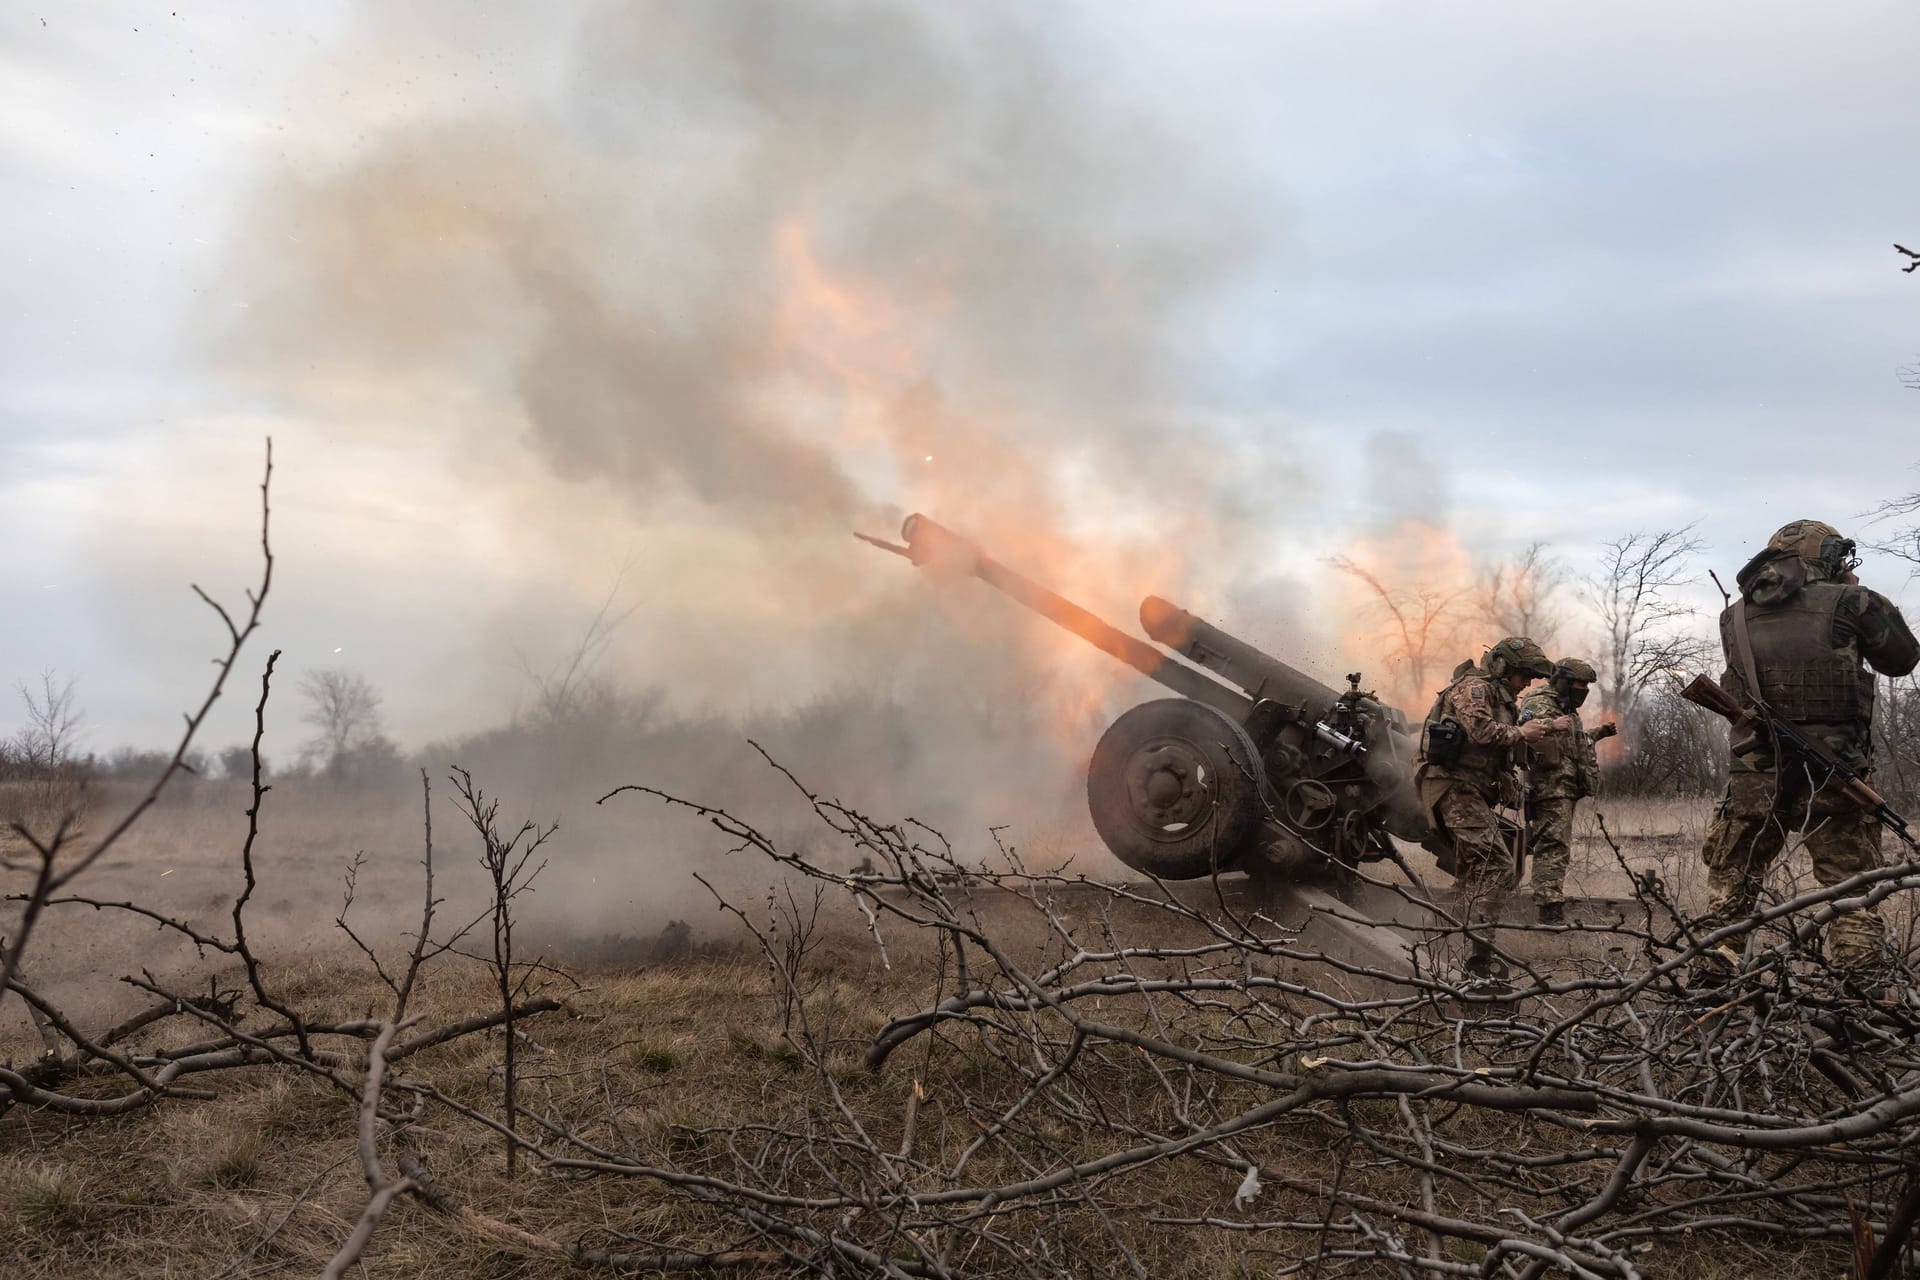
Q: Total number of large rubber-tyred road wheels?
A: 1